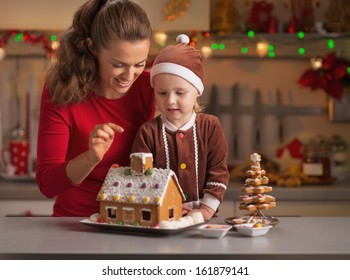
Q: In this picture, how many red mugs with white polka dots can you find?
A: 1